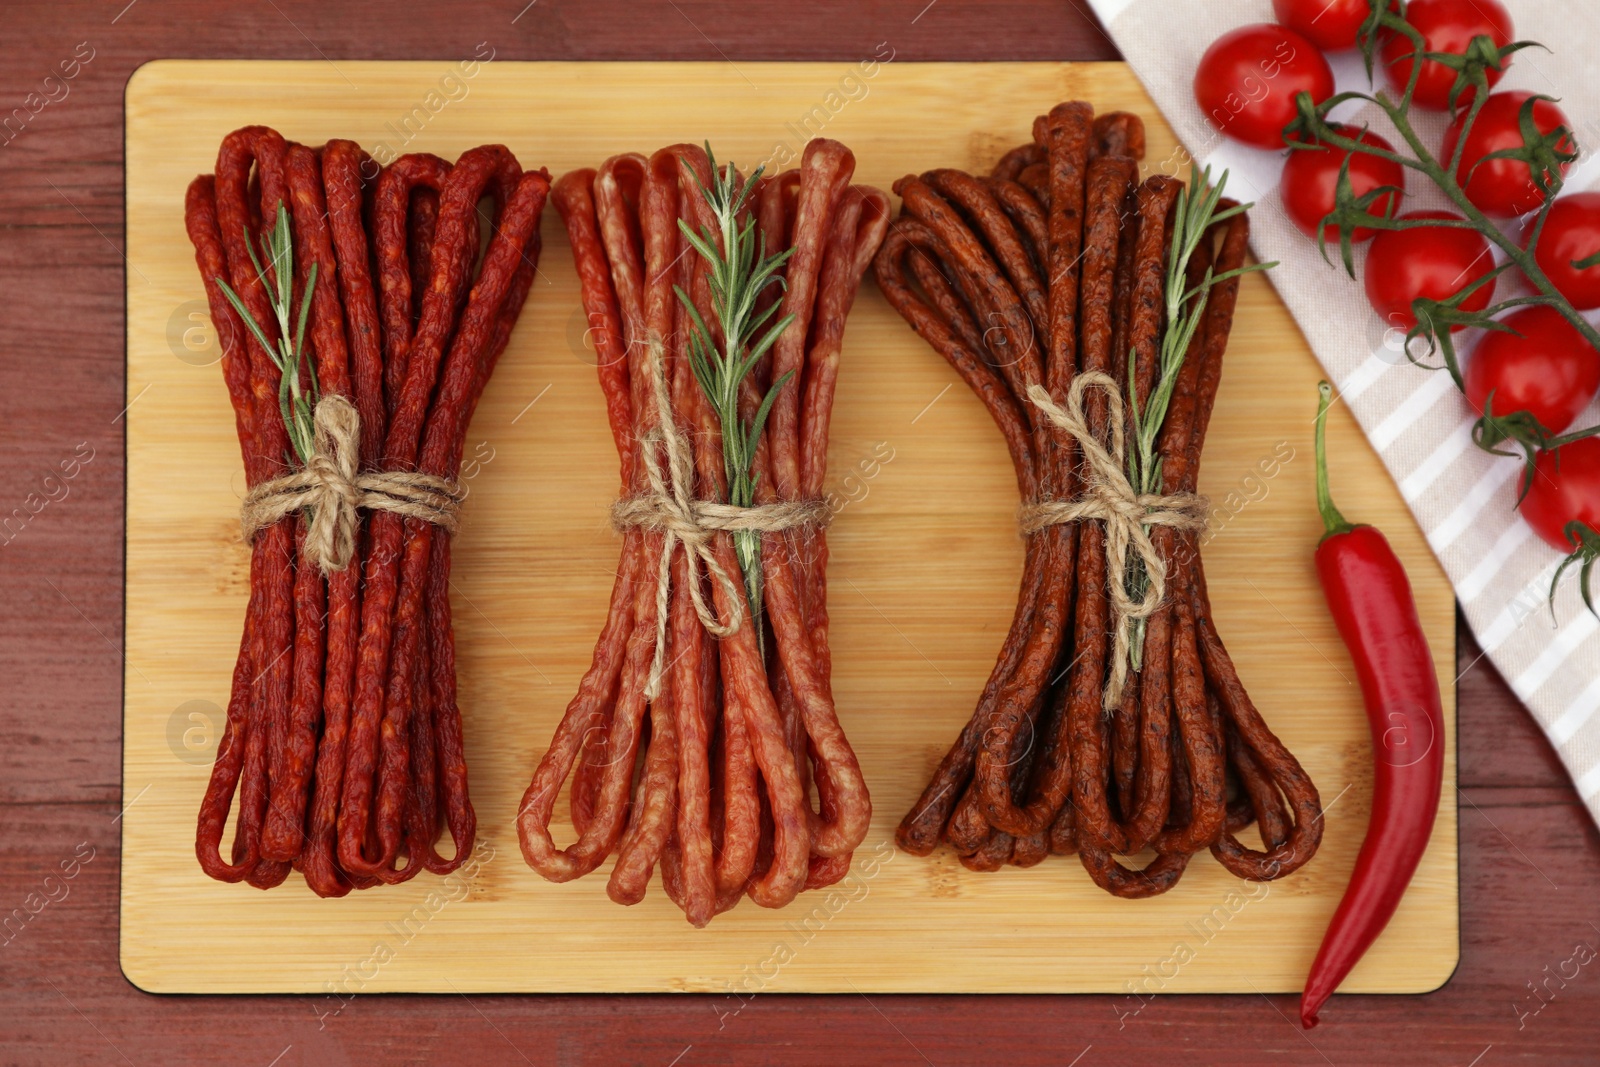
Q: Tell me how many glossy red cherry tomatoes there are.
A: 9